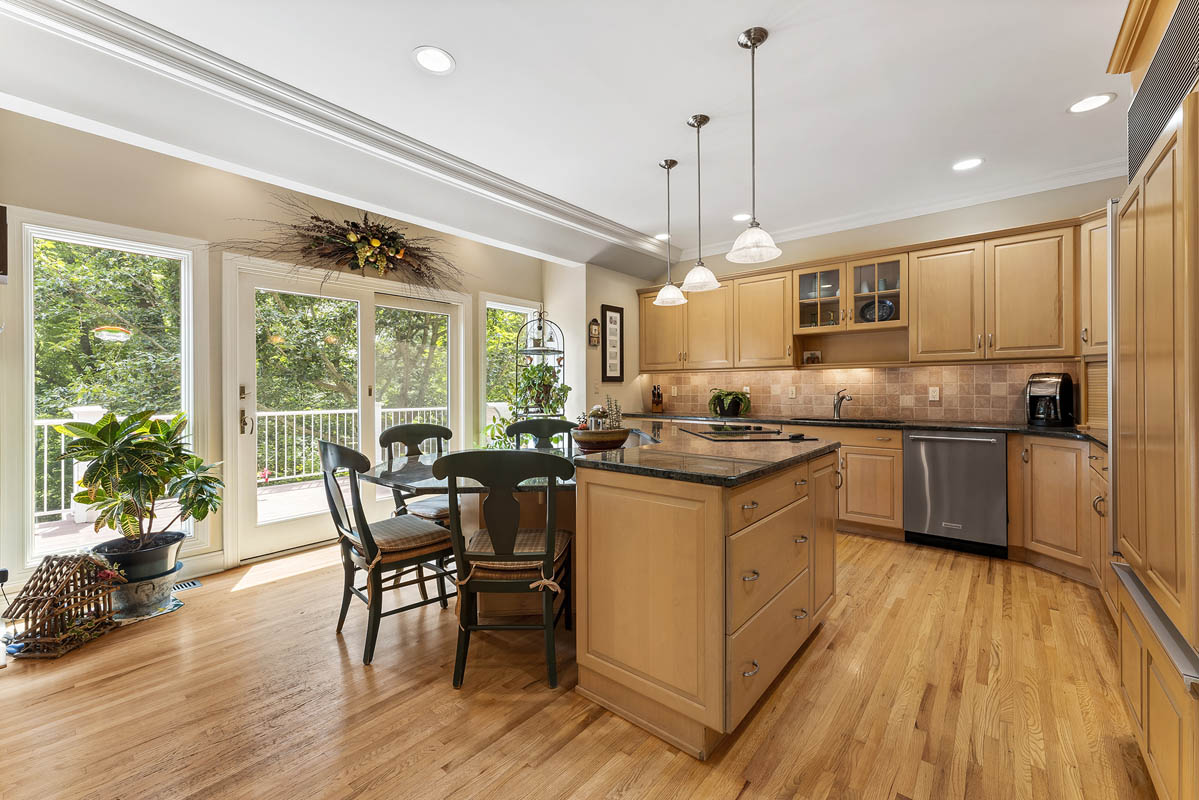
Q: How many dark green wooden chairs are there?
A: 4